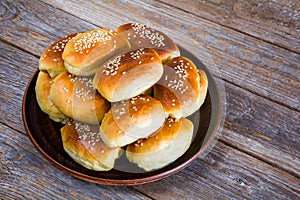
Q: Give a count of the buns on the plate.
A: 11